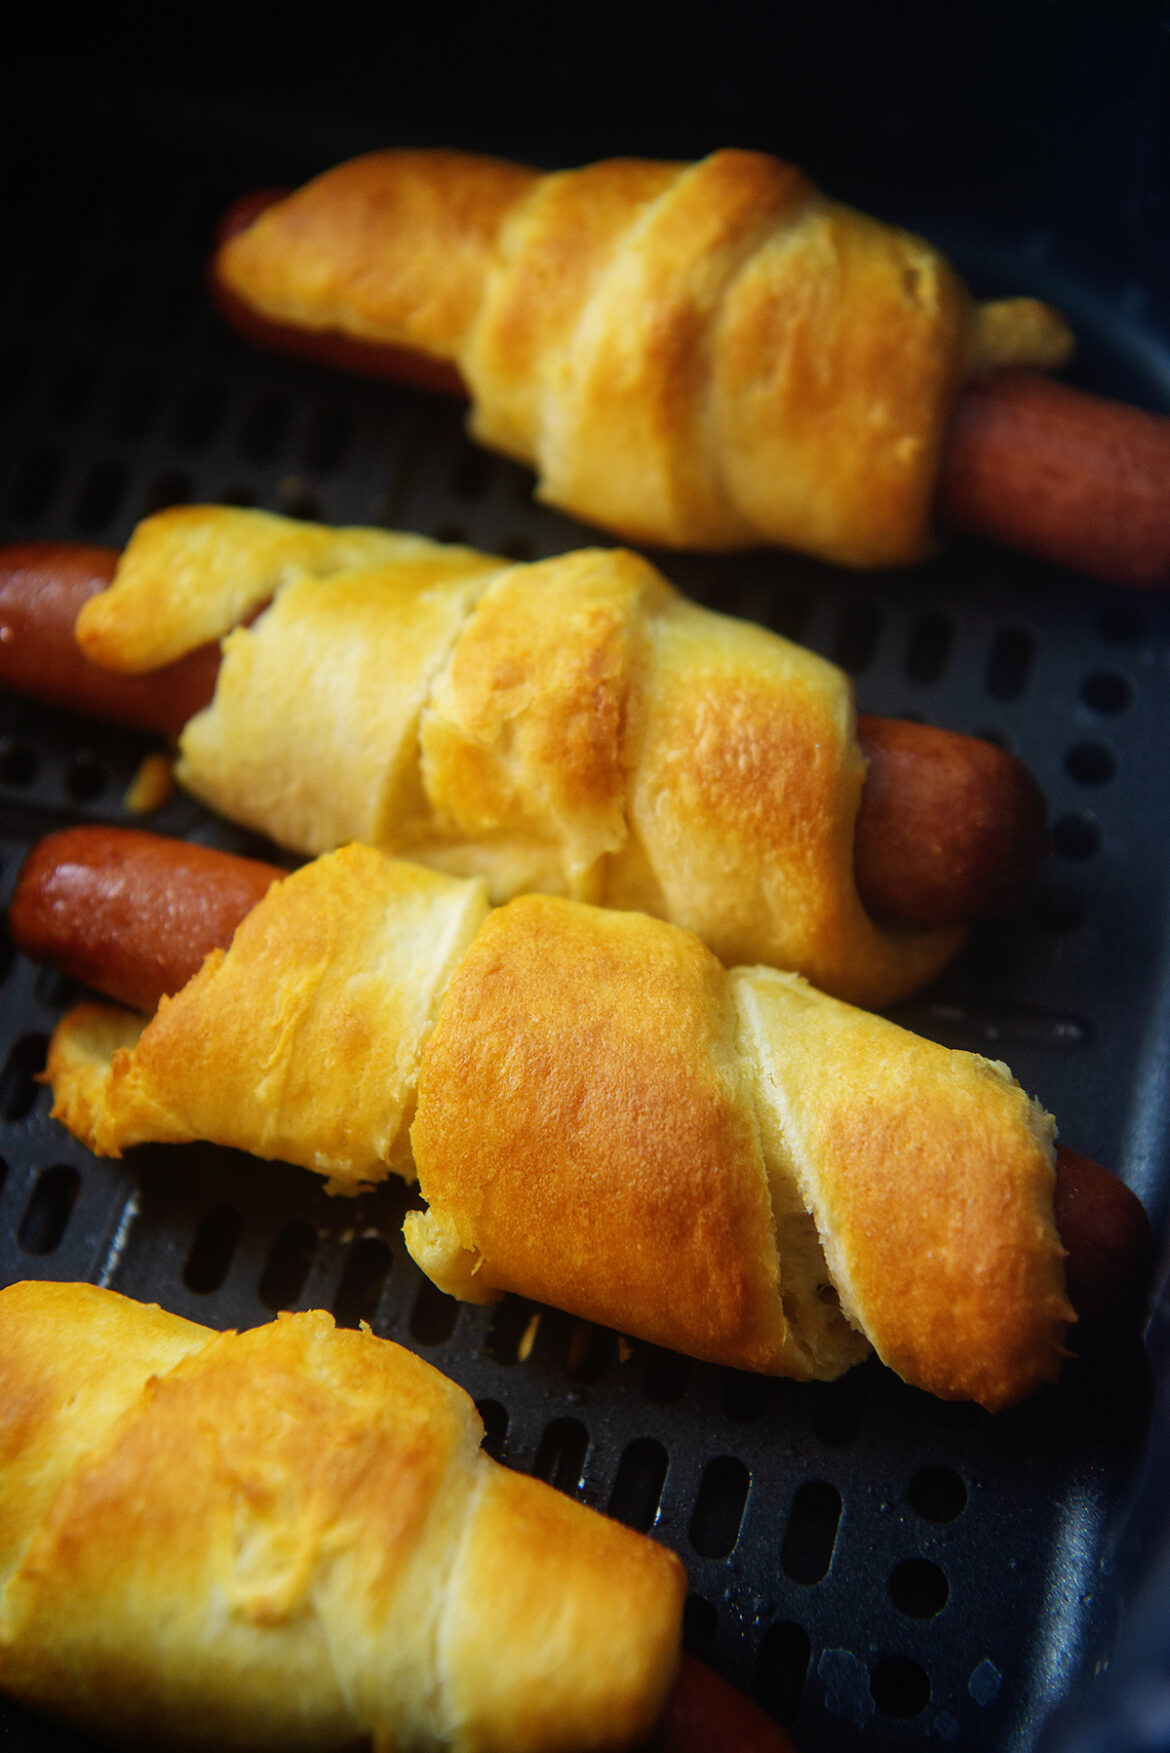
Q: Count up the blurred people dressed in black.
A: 0